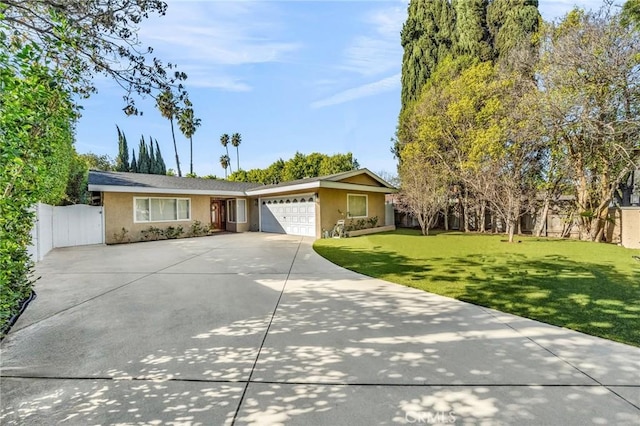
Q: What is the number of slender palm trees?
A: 5